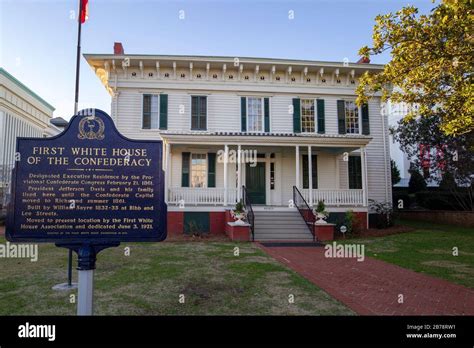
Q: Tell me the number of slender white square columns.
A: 6